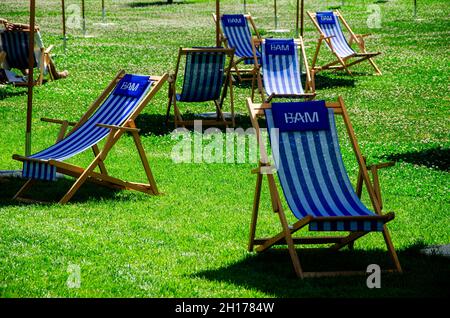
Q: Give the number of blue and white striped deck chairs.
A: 7